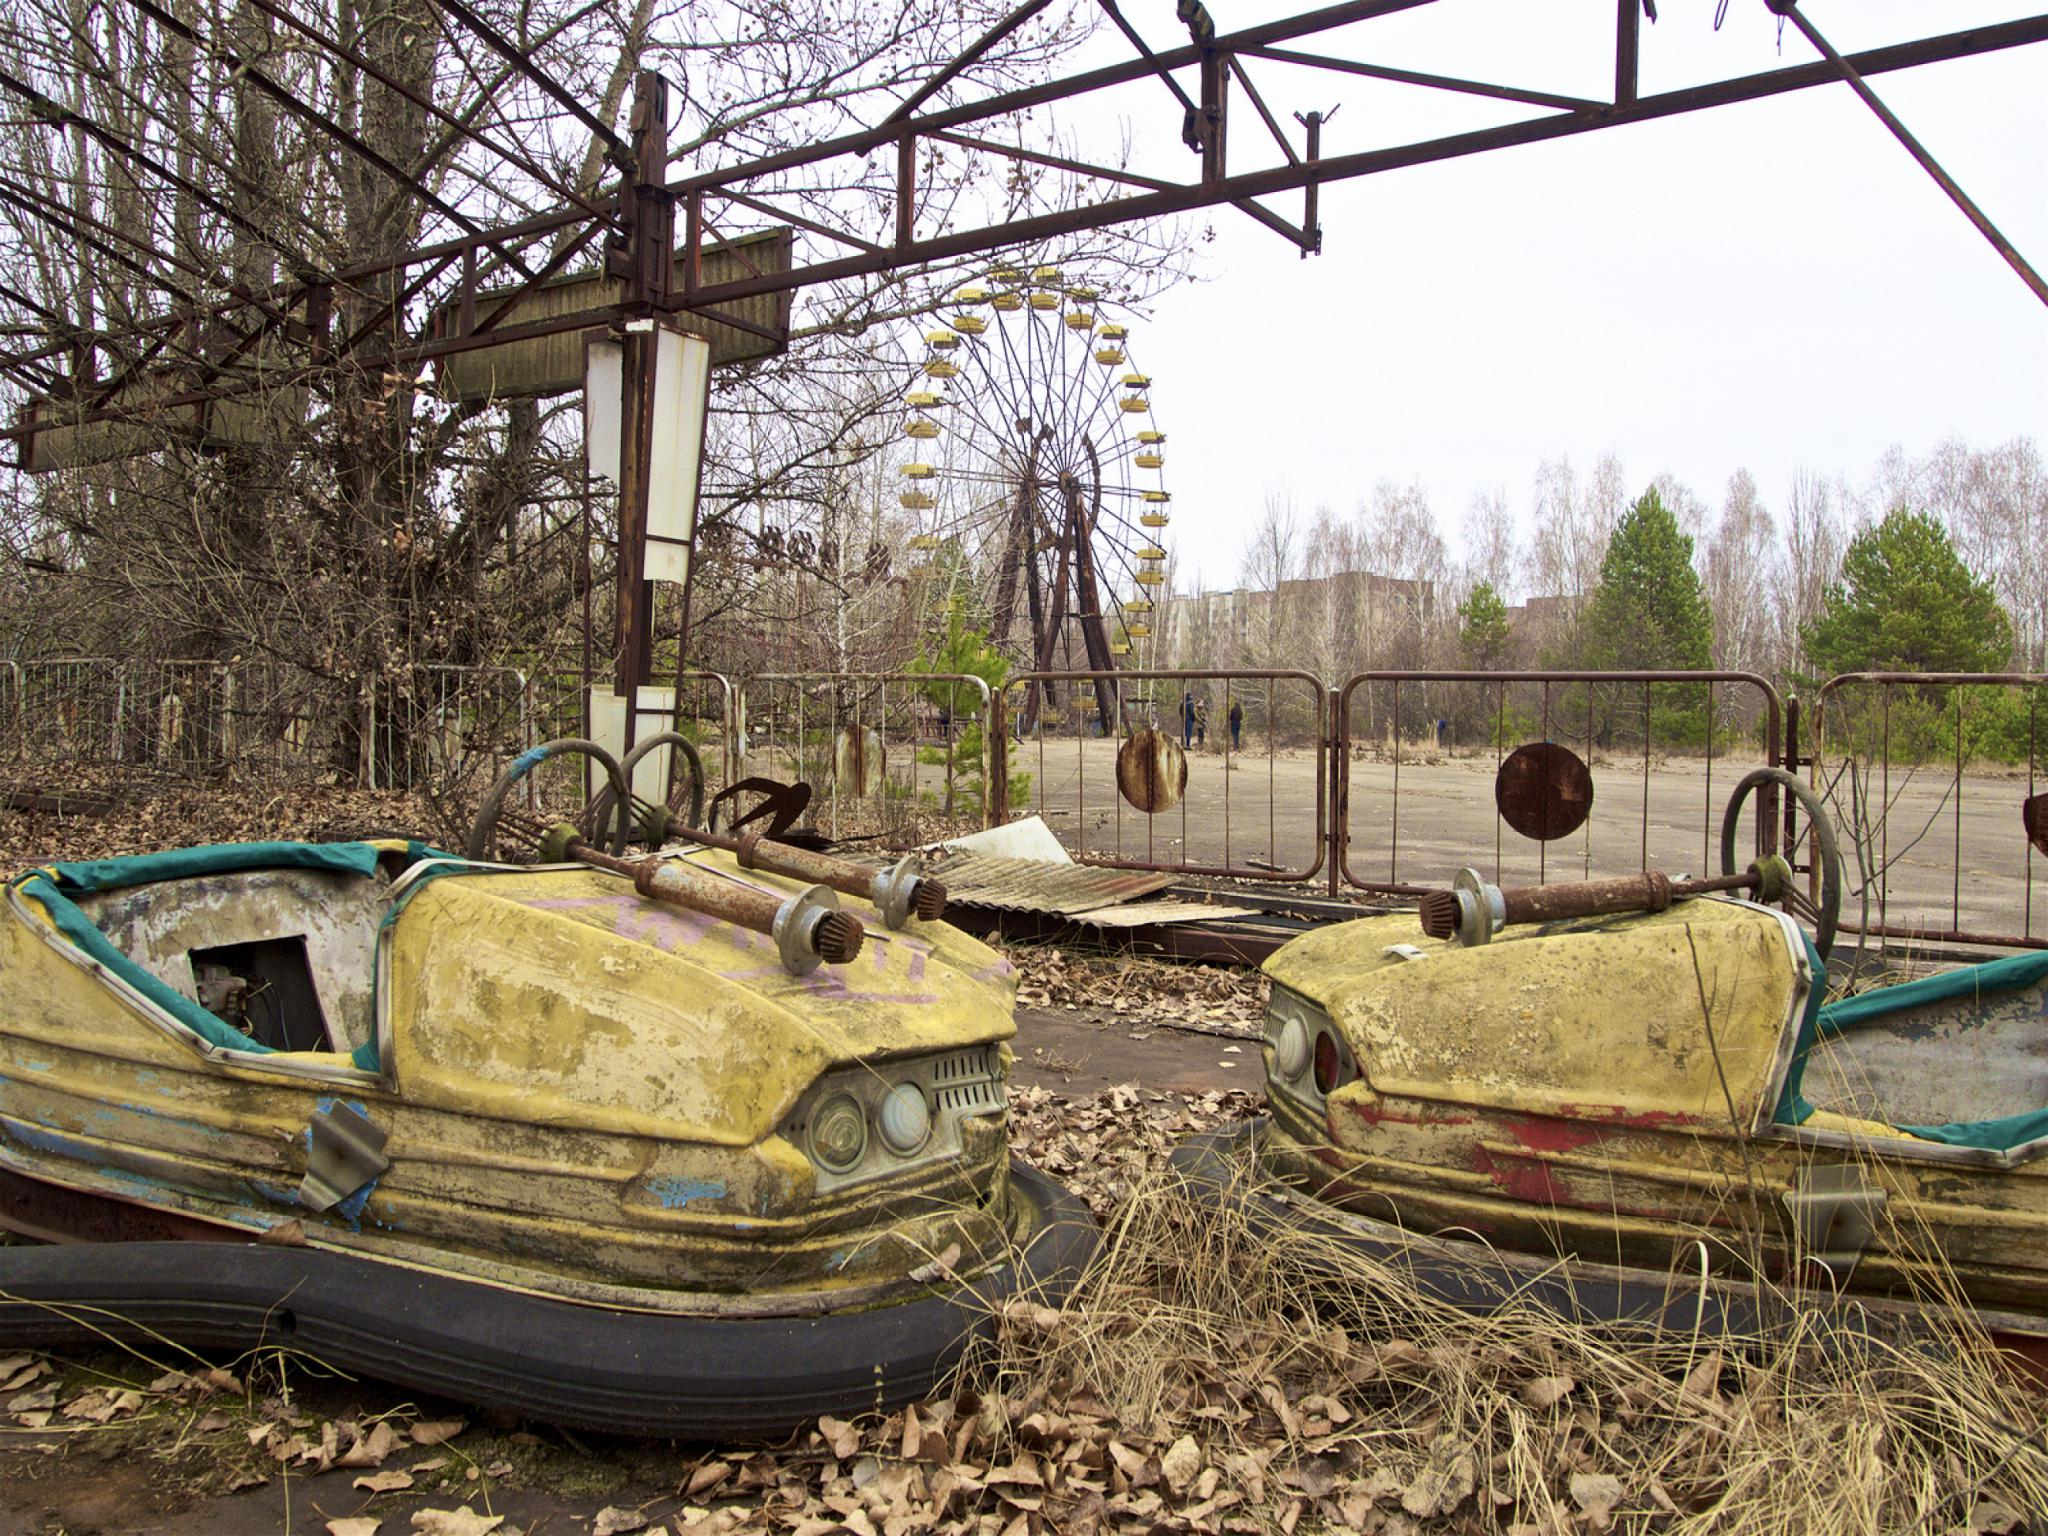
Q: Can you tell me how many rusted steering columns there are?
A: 3